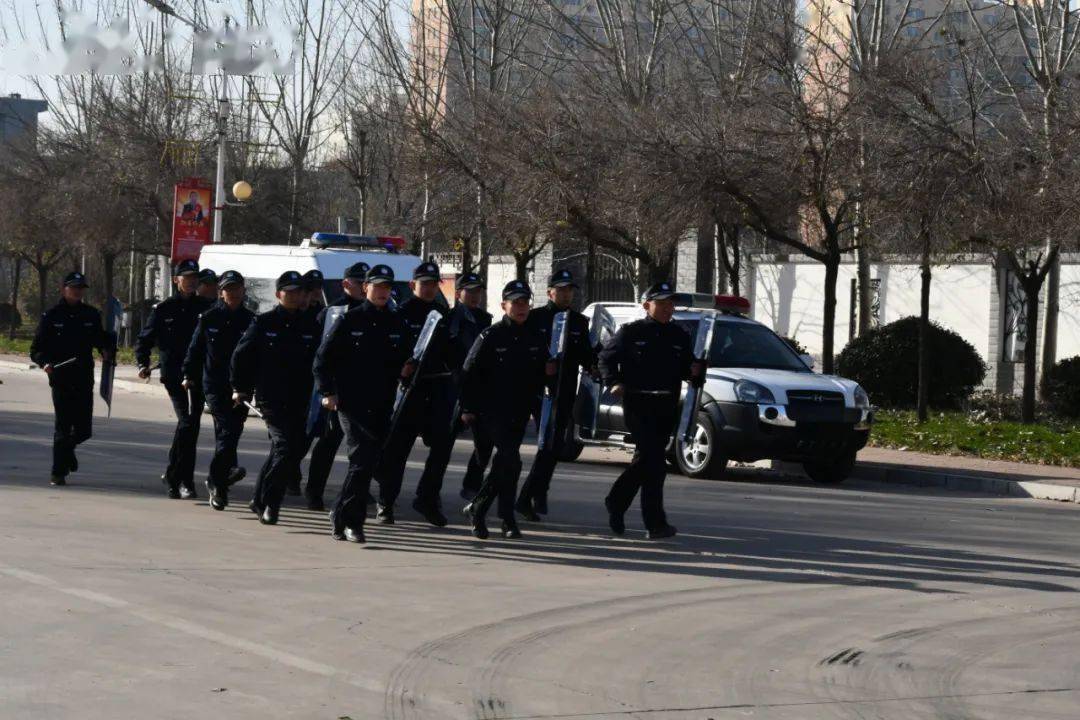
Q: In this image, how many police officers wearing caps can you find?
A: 13